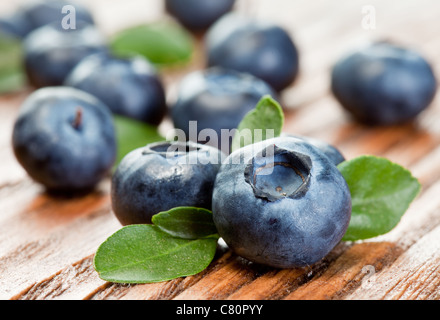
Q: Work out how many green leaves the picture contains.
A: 7